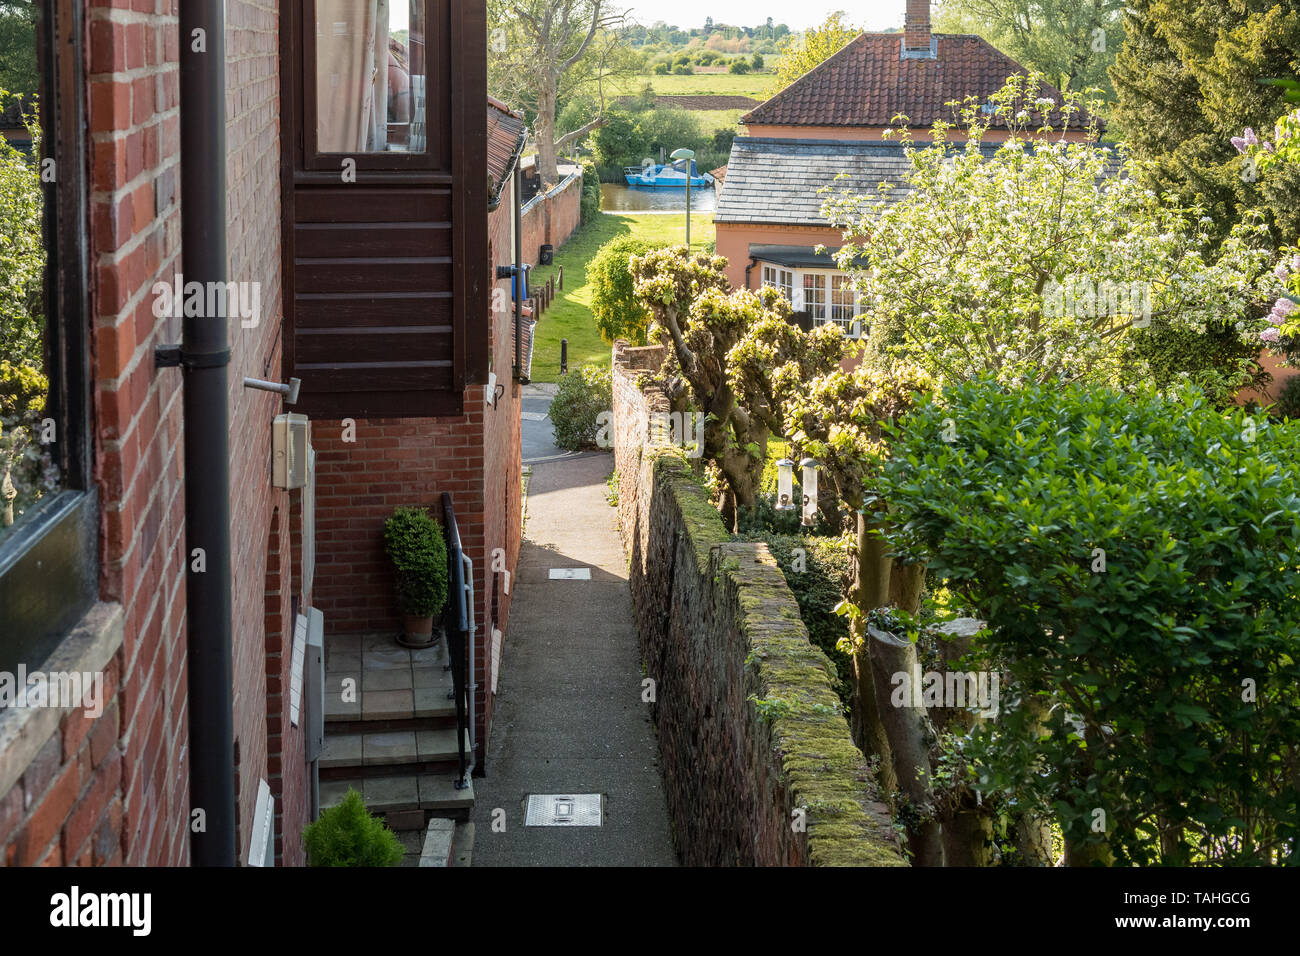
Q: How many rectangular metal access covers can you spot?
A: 2